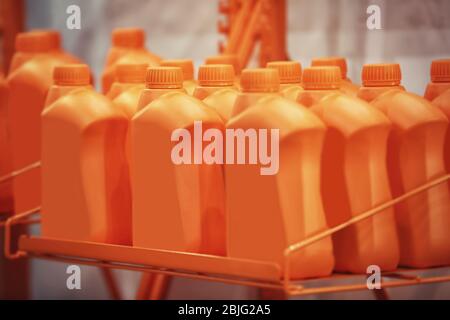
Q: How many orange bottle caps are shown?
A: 14